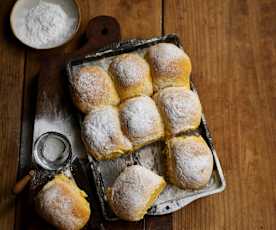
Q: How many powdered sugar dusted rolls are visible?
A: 9